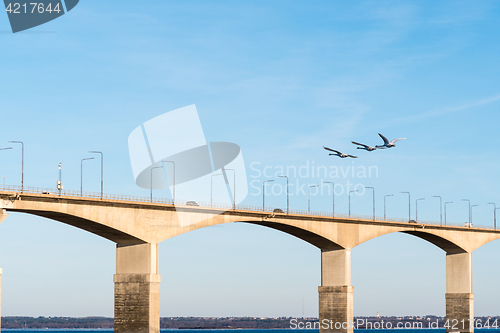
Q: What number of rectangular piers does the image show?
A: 3